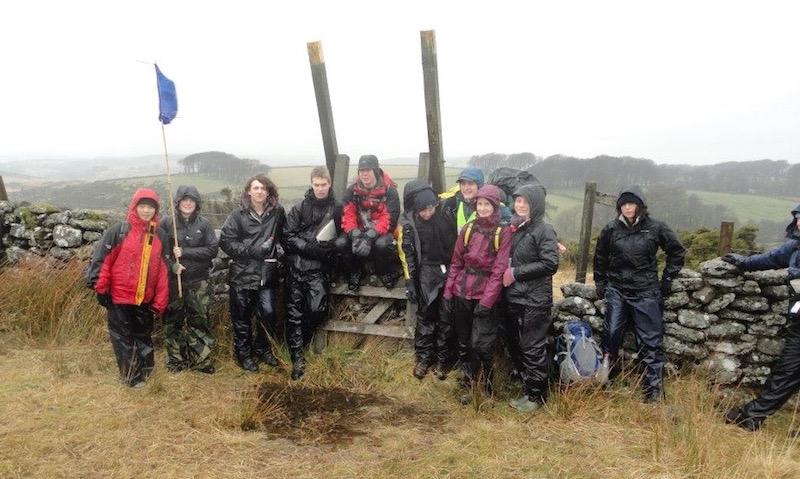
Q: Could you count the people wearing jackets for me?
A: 11